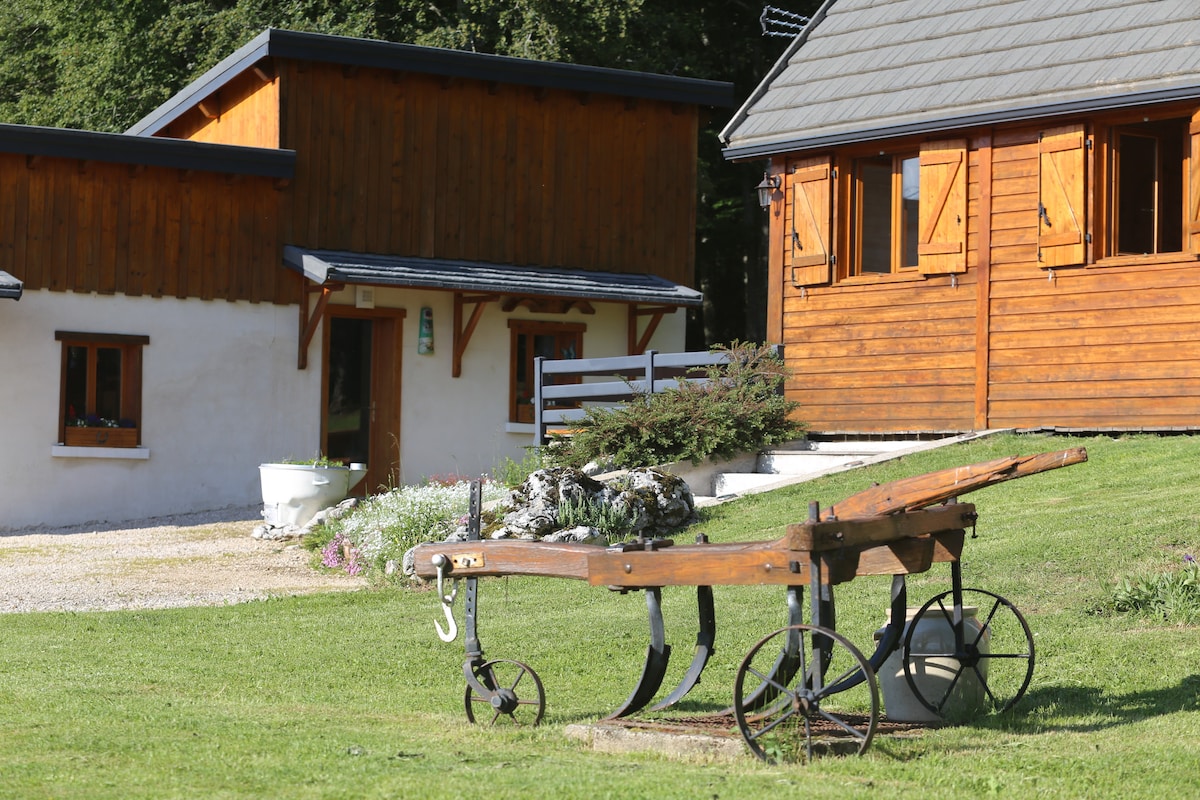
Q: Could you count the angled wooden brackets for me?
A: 3